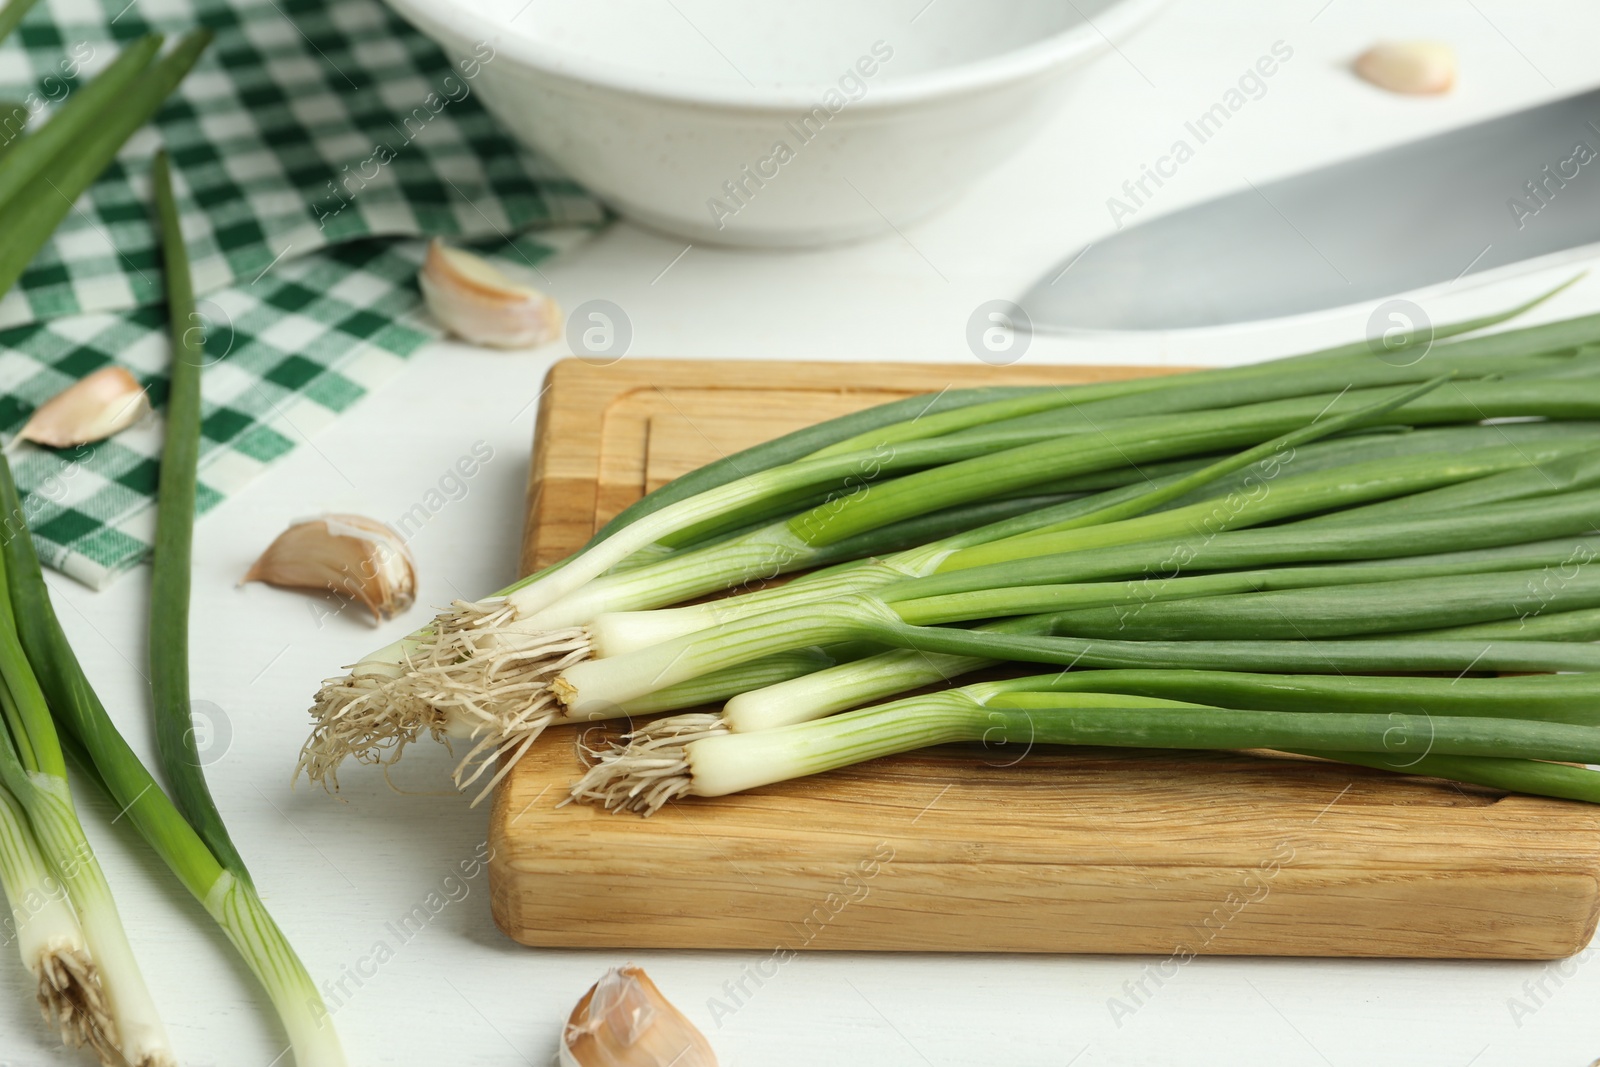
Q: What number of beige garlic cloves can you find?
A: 5